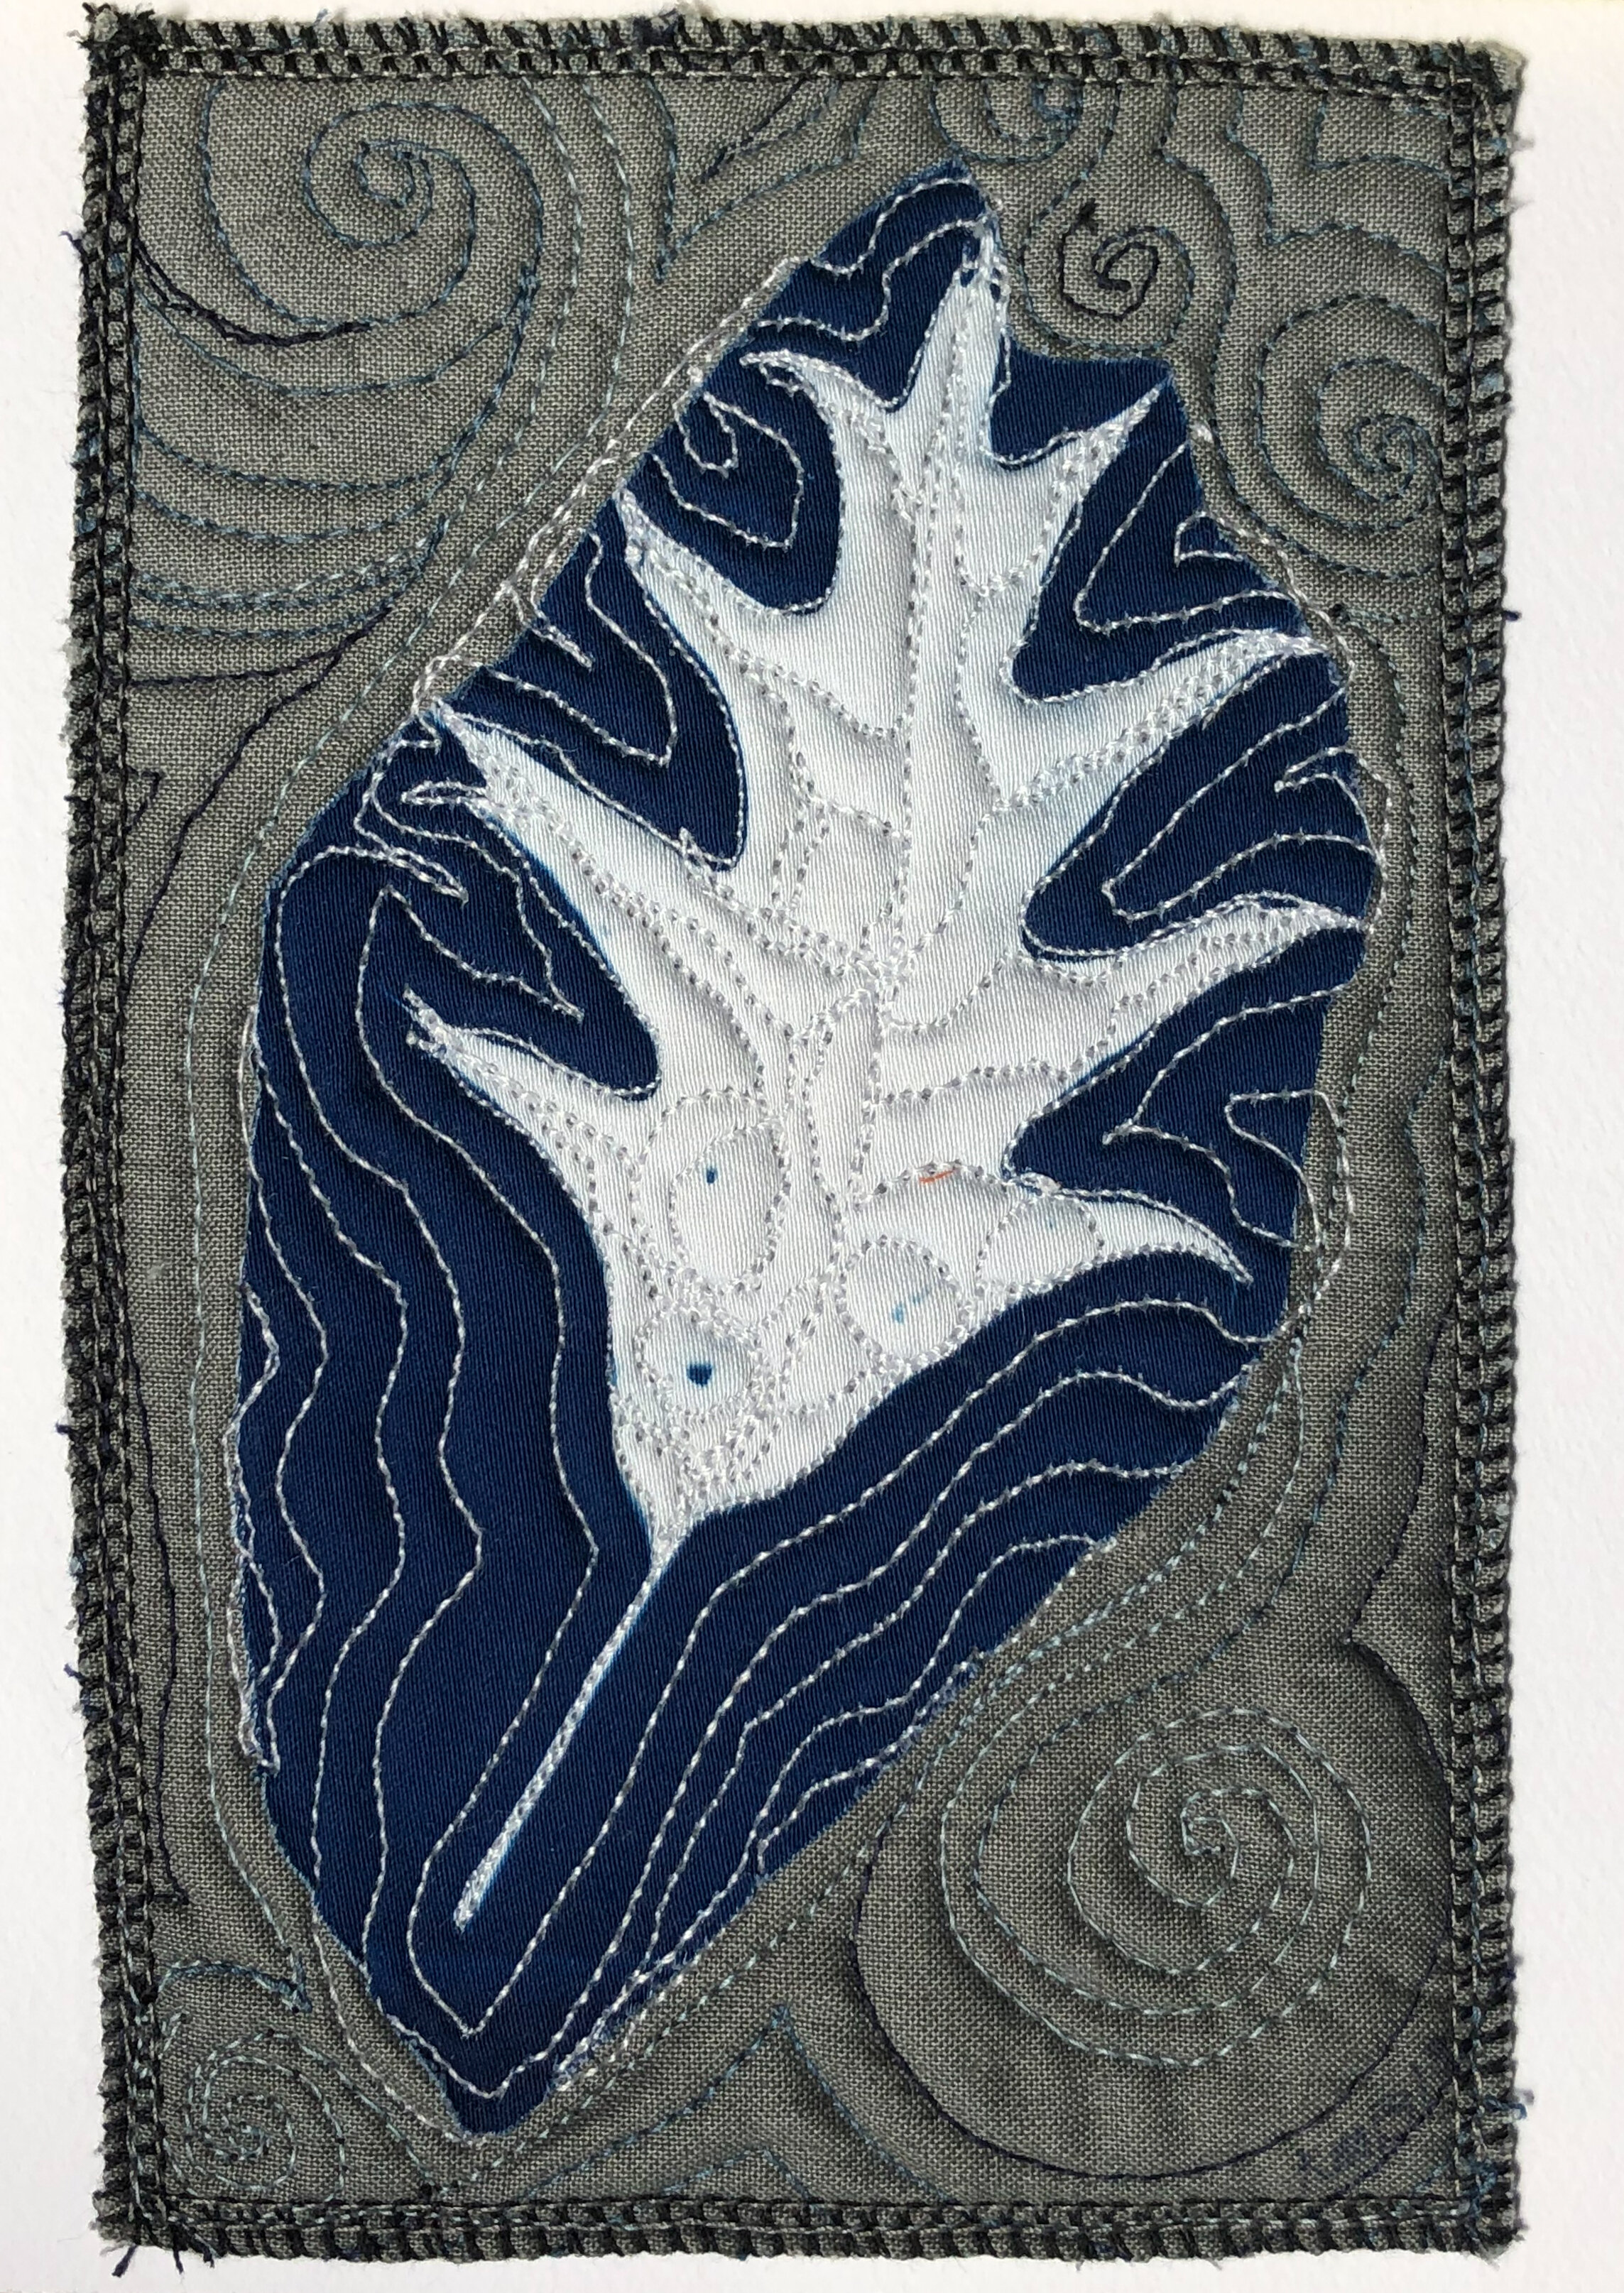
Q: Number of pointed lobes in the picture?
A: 9